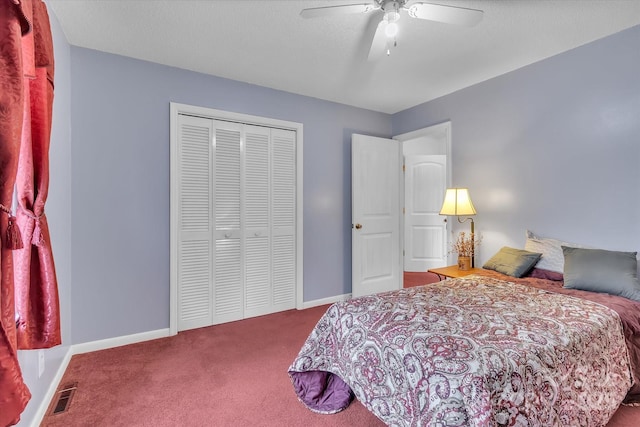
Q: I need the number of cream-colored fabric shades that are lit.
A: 1